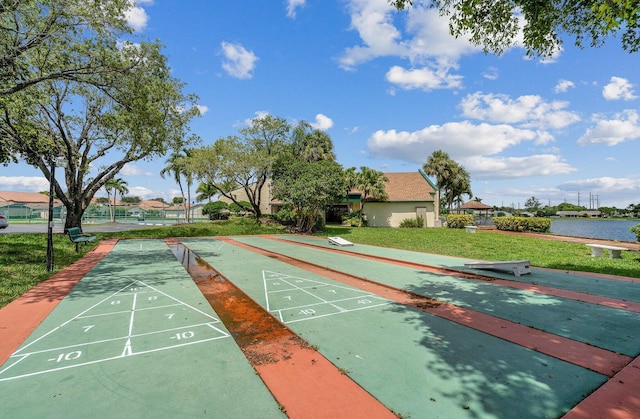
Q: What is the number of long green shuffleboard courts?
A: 4